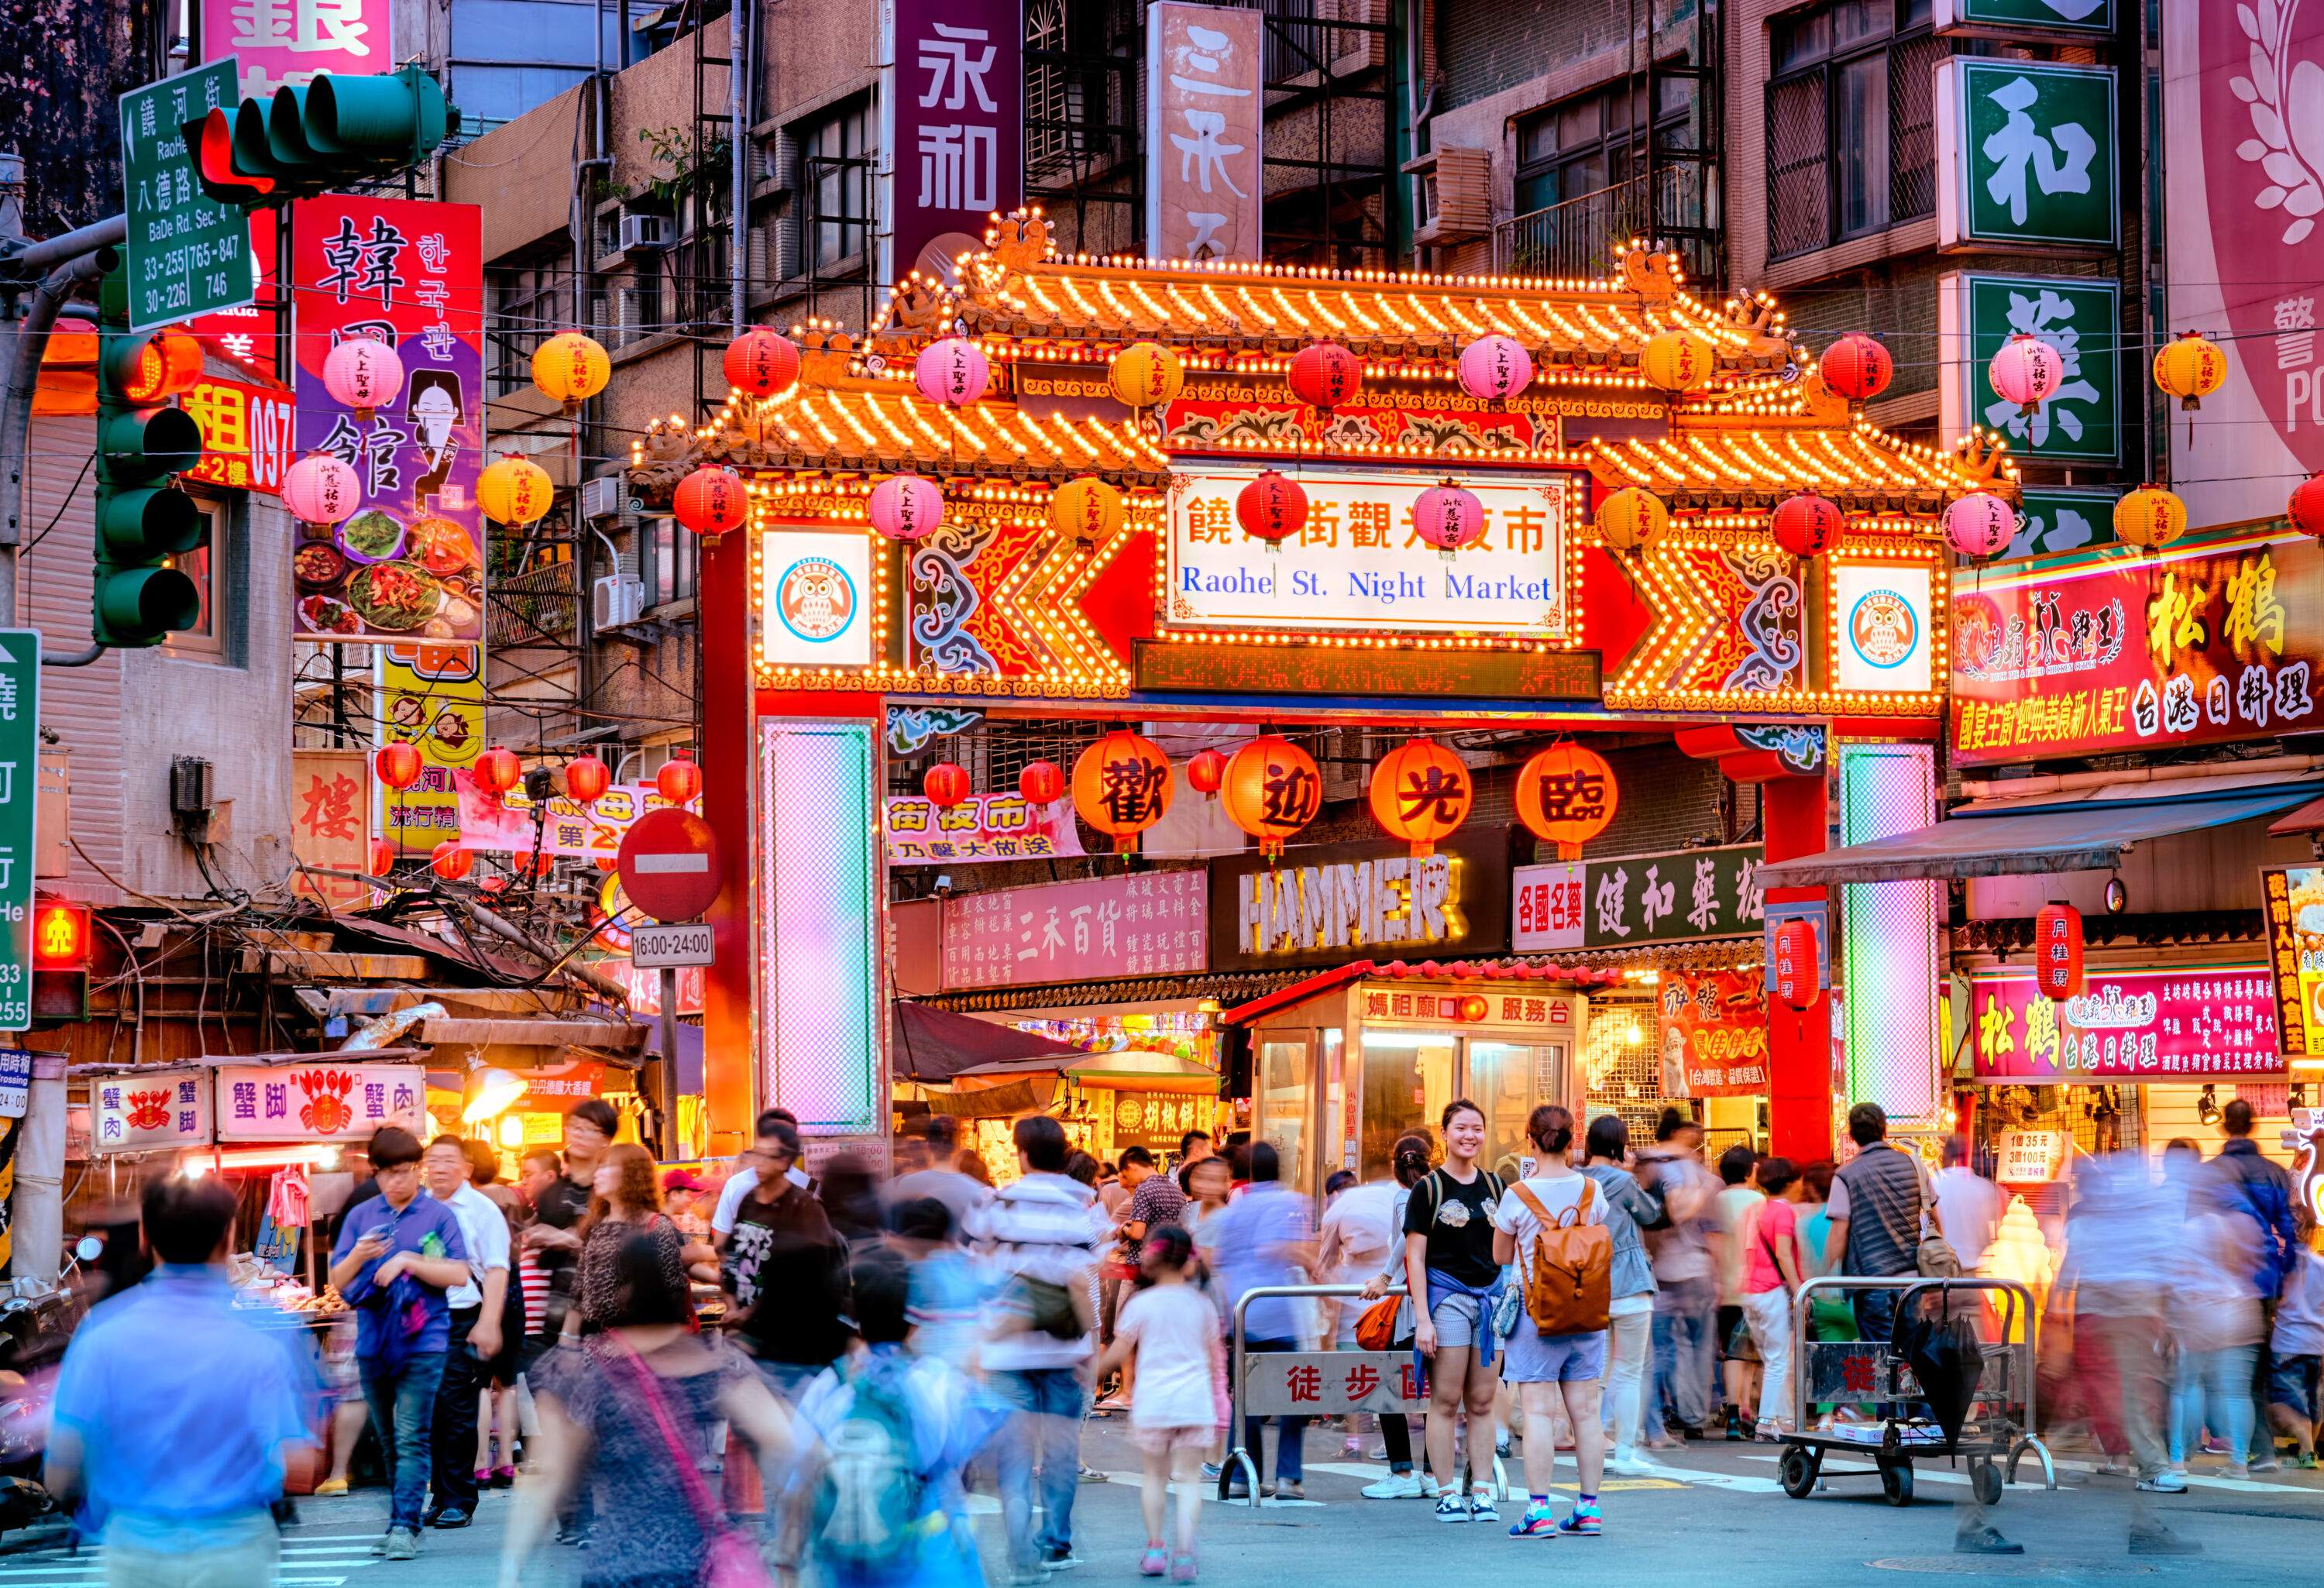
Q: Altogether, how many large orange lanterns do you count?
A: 4